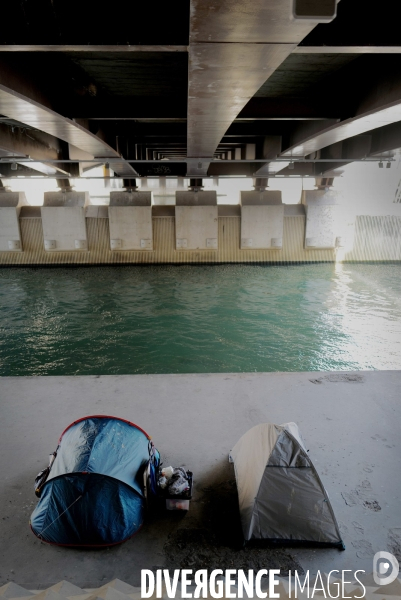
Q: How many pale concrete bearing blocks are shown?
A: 6